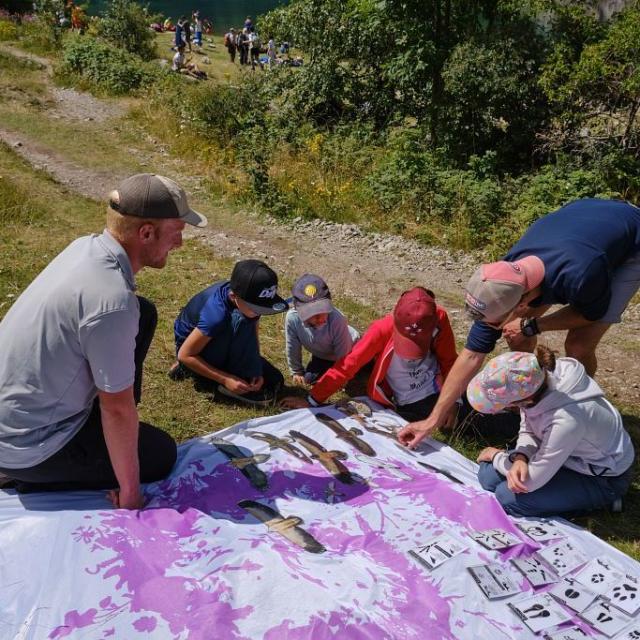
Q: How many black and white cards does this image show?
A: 13